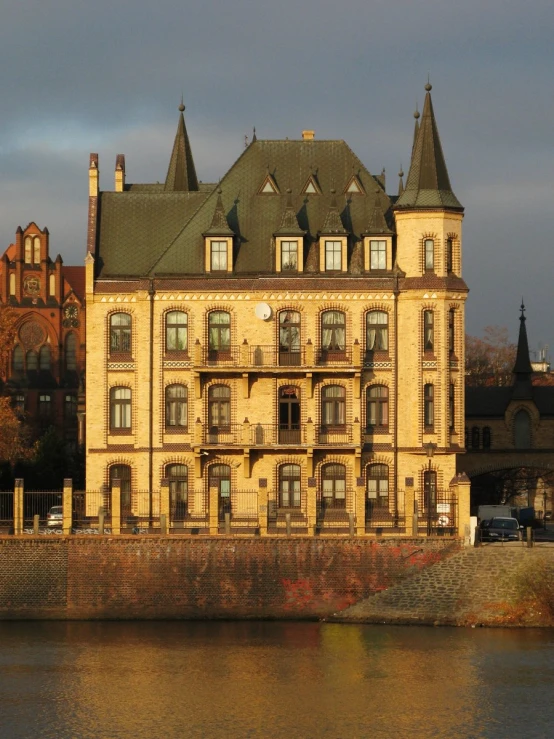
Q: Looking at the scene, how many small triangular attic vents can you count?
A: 3